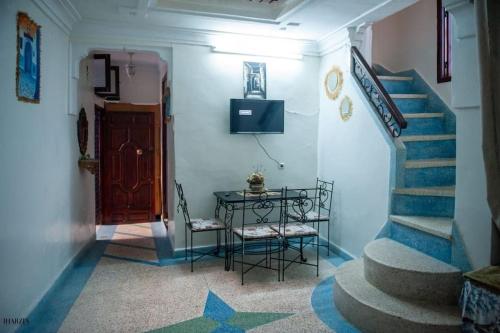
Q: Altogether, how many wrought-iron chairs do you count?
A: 4